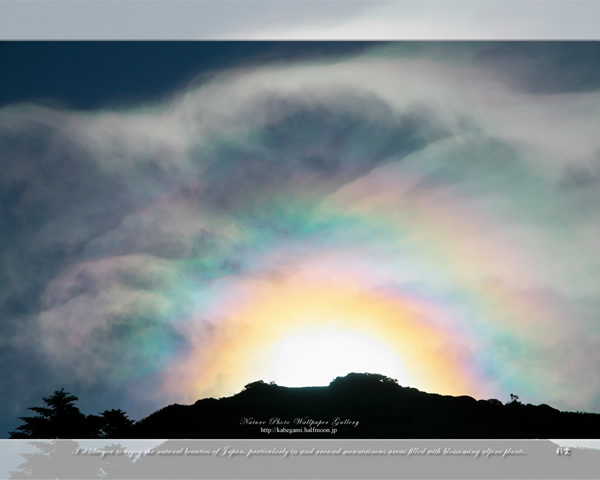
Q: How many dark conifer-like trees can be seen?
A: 2